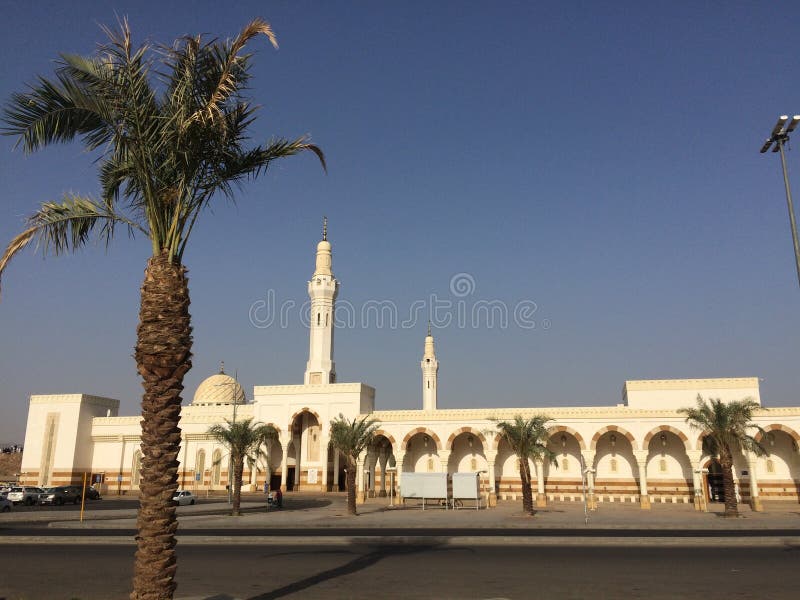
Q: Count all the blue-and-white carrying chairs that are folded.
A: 0